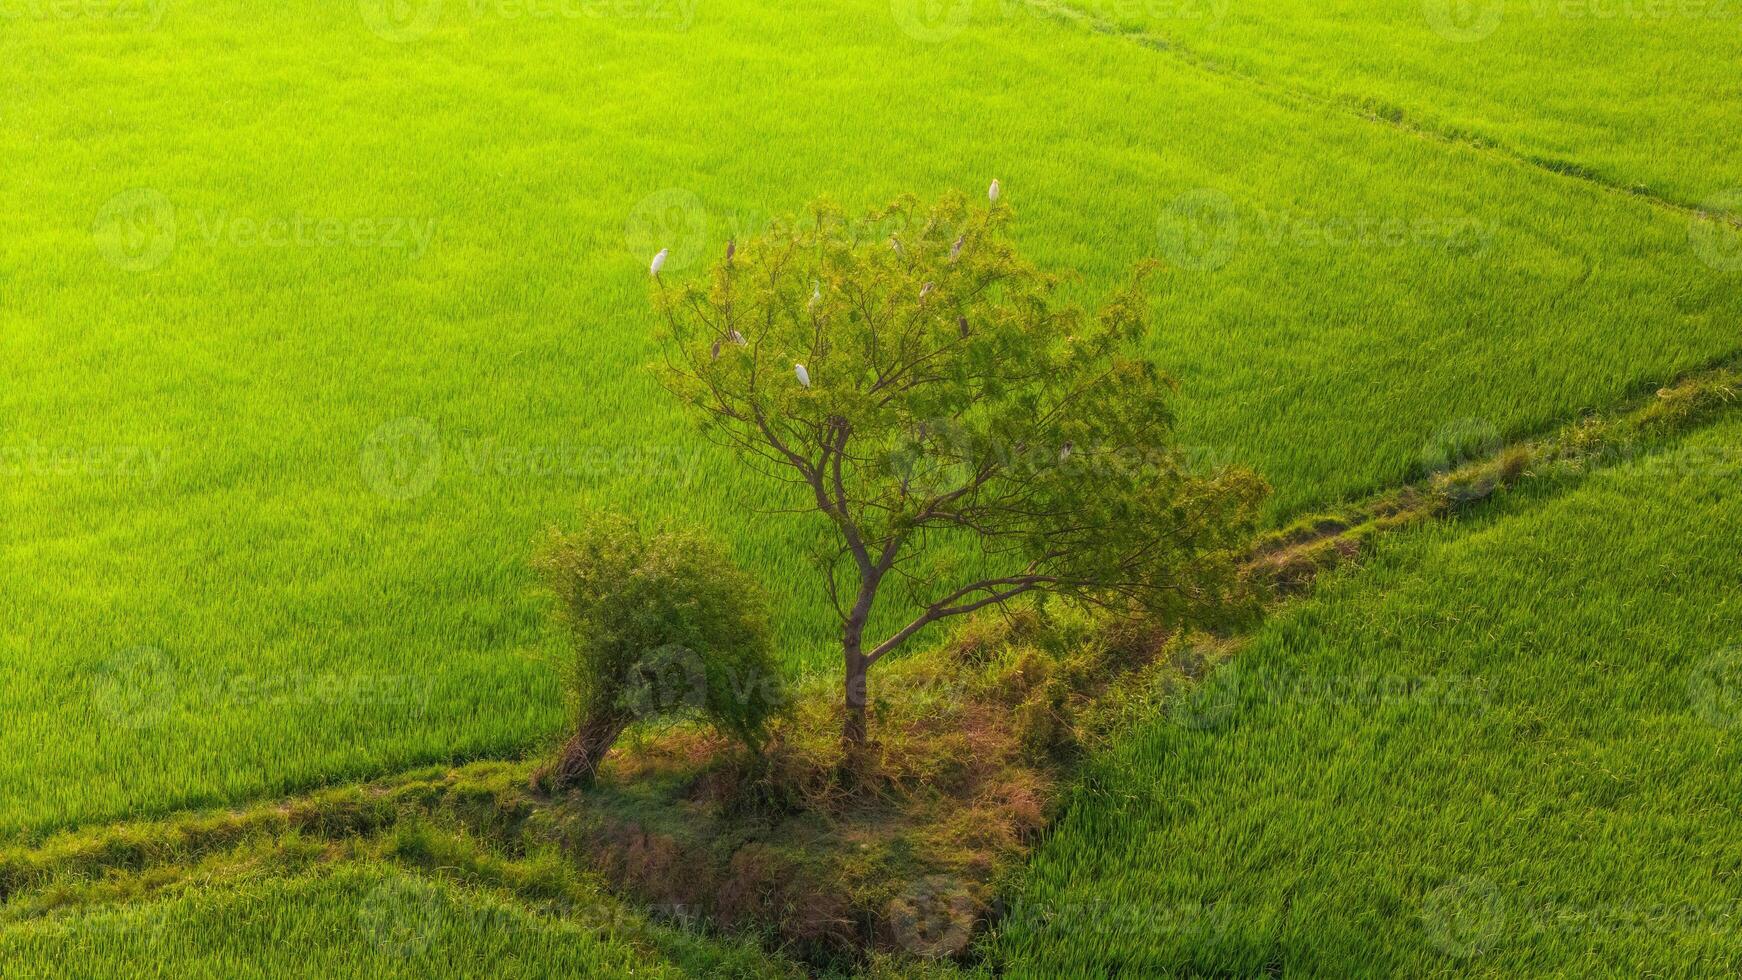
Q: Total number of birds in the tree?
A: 12